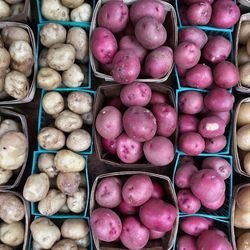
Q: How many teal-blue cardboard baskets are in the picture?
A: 10